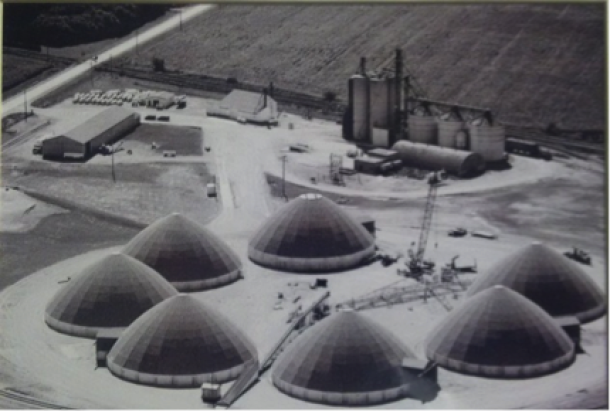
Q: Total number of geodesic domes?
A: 7